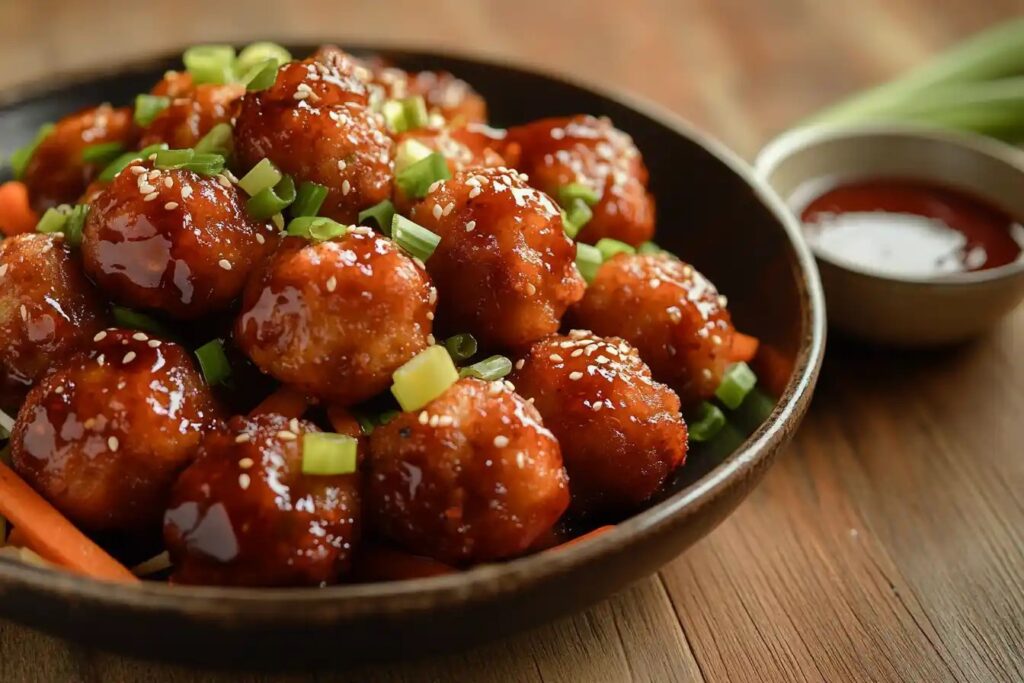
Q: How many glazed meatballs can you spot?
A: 15